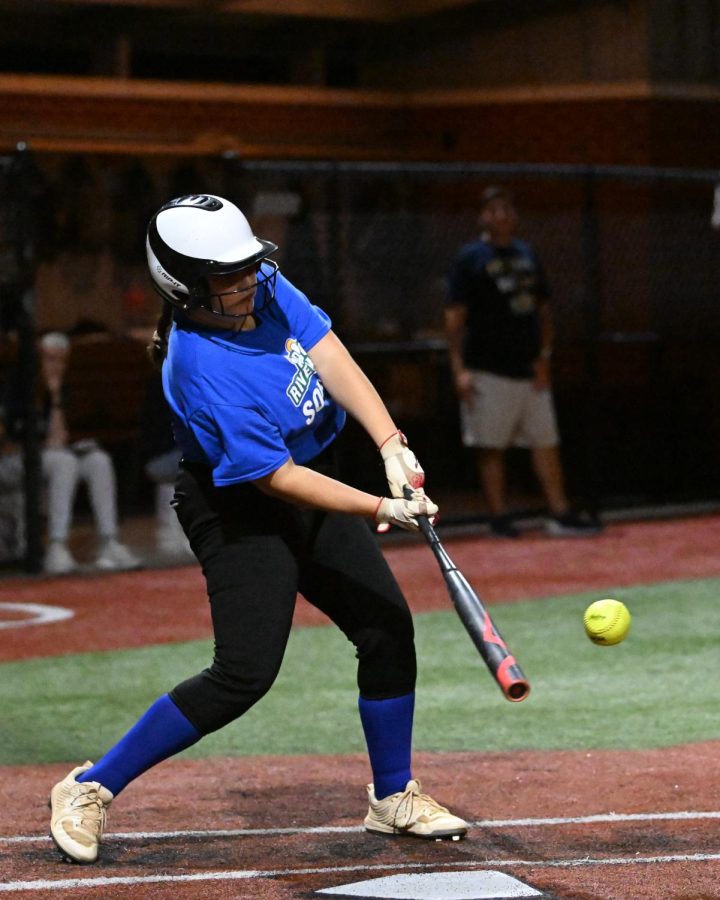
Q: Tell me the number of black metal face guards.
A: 1